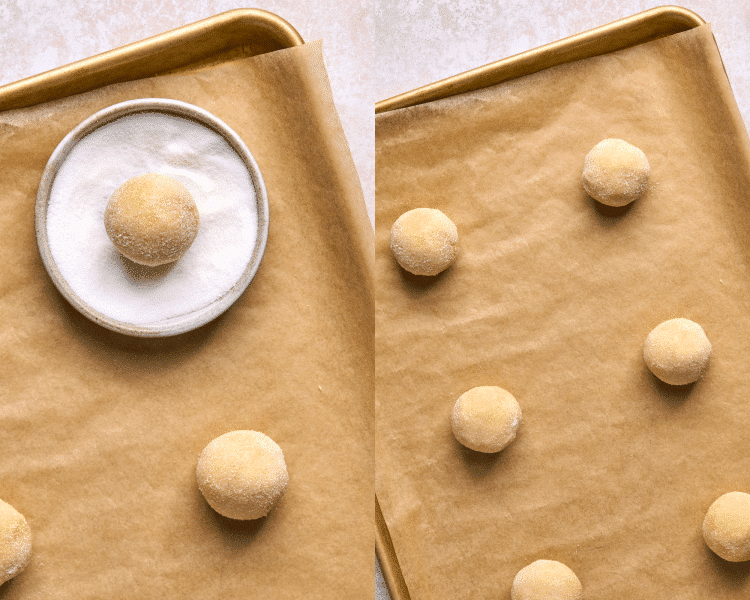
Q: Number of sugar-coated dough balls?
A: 9